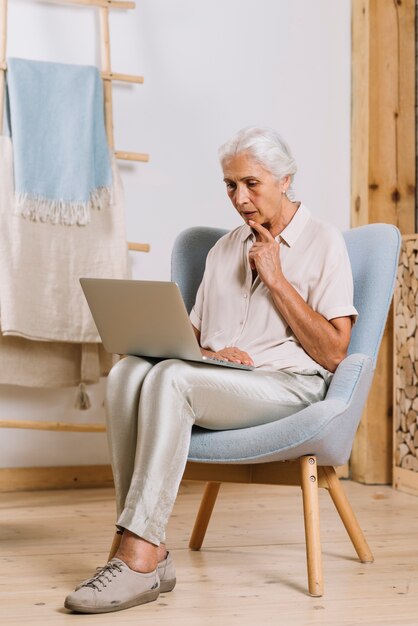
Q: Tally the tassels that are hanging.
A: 1